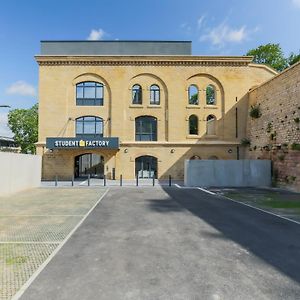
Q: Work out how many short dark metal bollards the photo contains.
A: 8